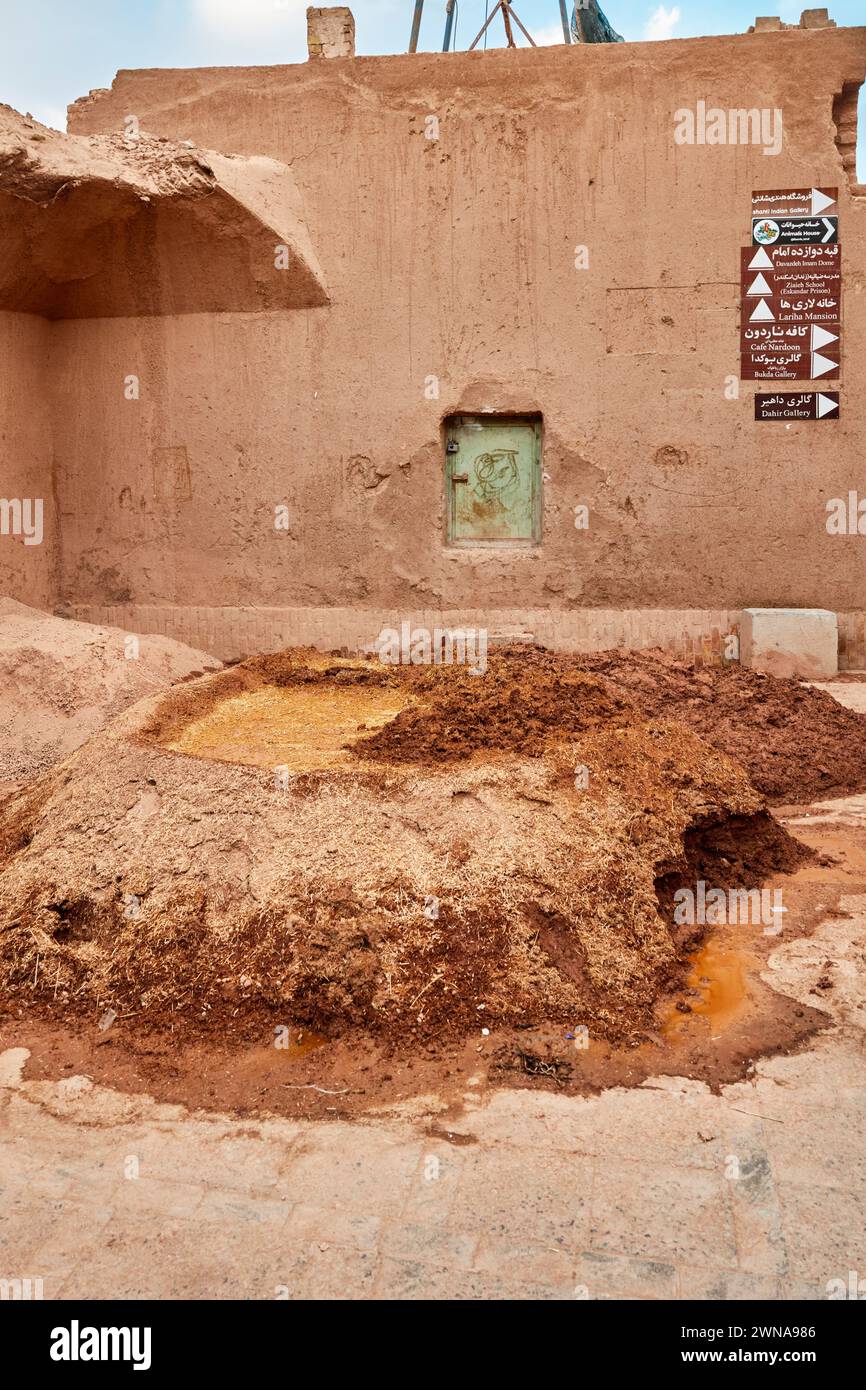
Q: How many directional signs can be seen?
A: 8